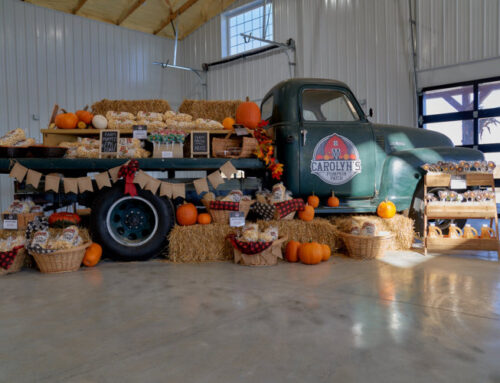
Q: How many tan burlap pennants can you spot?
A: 14